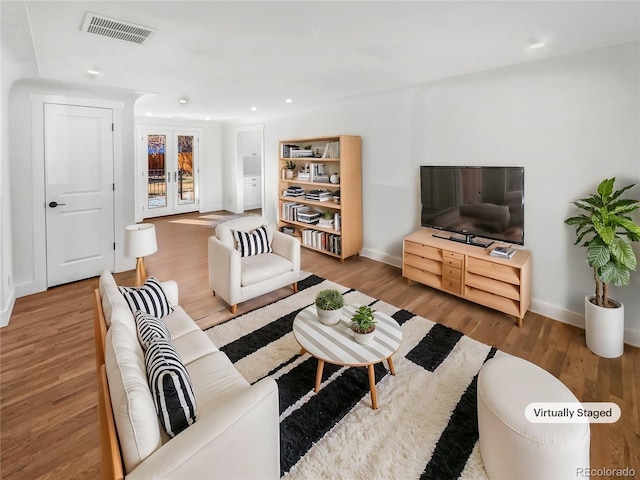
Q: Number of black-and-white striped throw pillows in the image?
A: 4